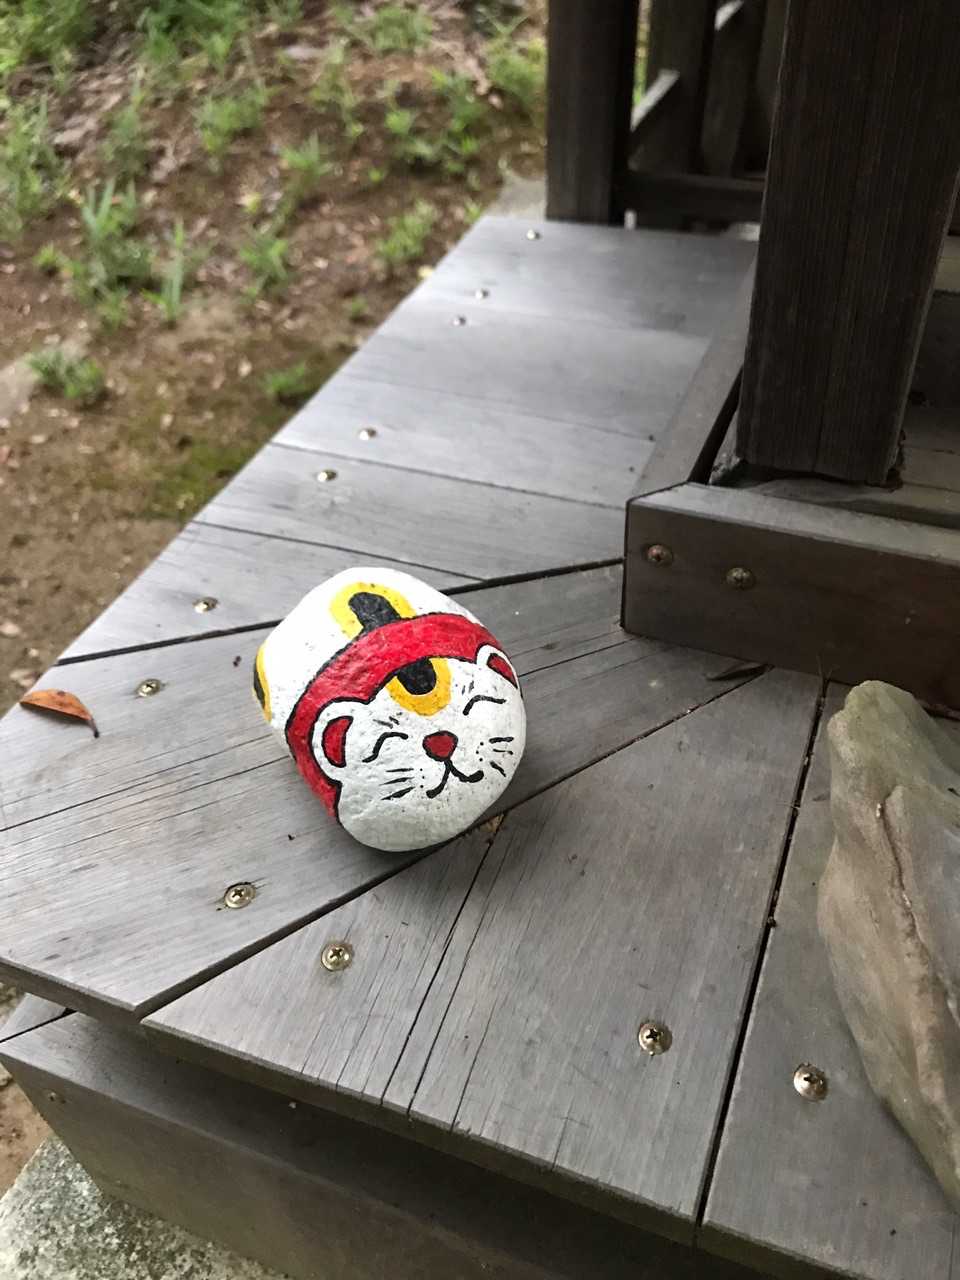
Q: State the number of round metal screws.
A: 13